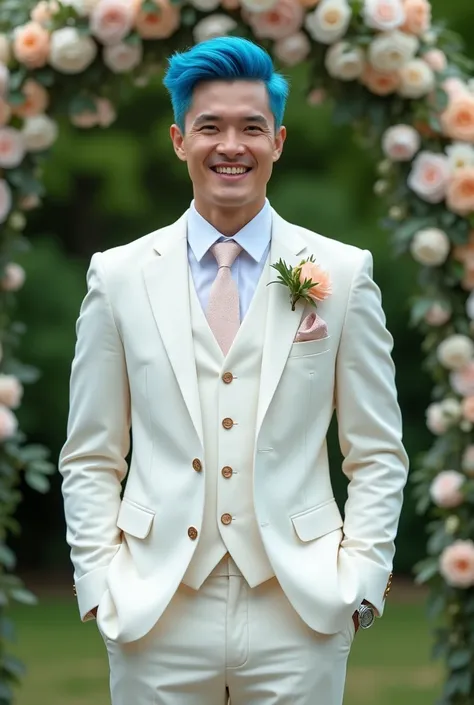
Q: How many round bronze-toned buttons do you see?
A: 6